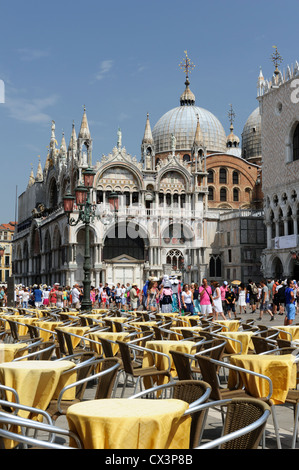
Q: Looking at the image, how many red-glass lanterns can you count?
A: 4